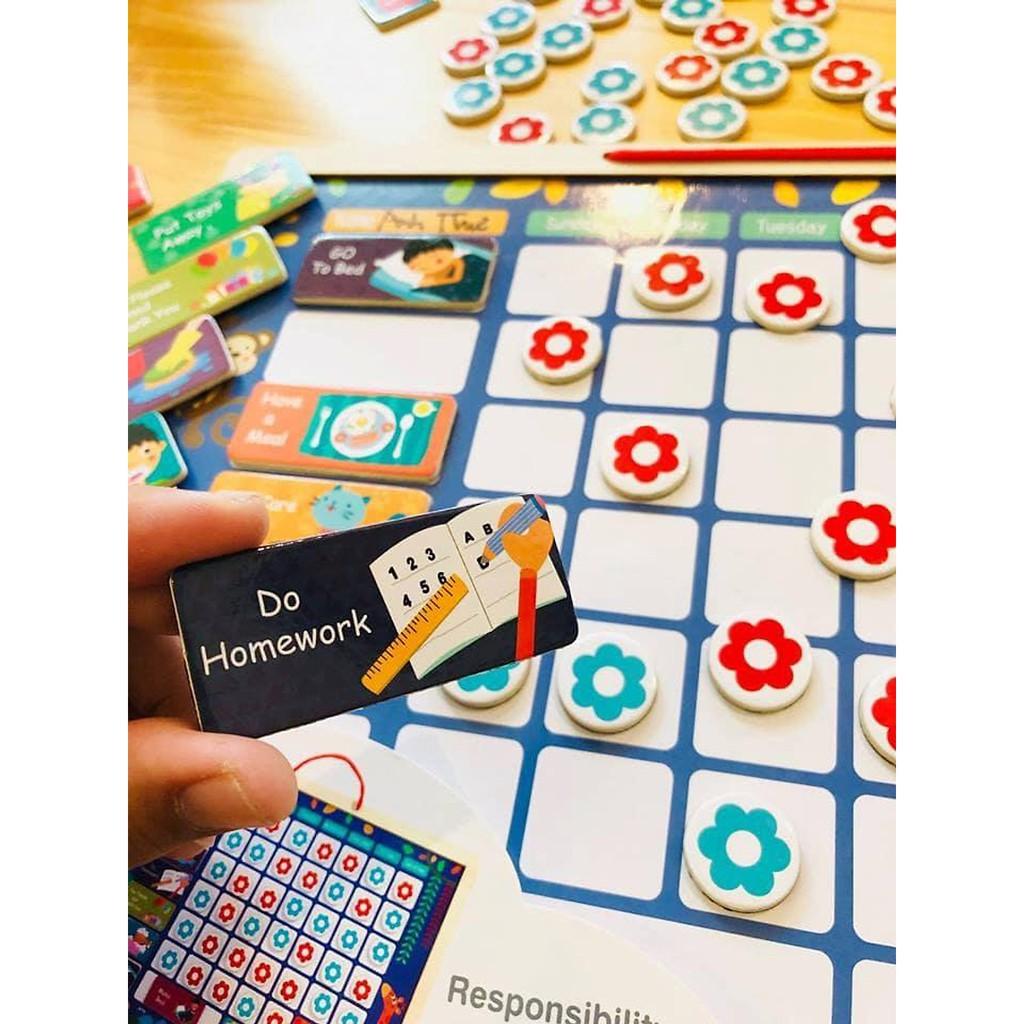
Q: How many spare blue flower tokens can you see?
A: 10